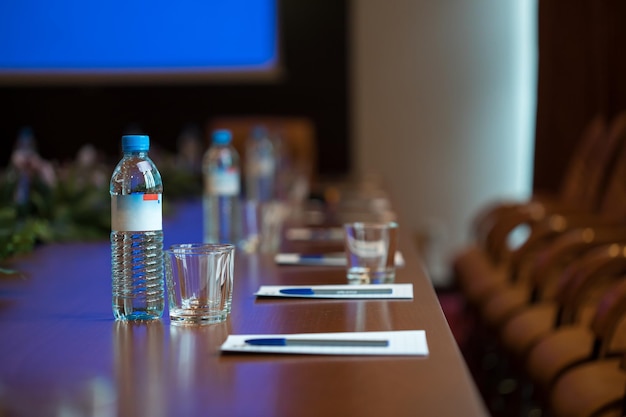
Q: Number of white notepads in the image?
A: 4